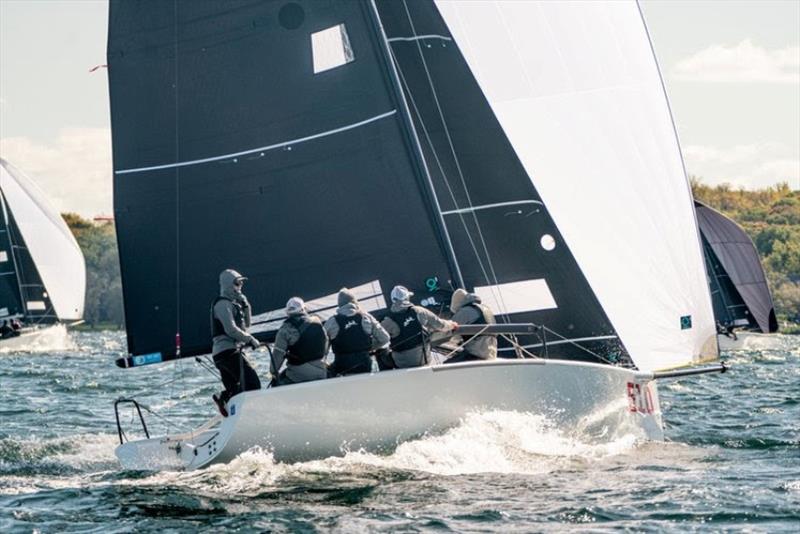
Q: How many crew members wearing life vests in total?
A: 5